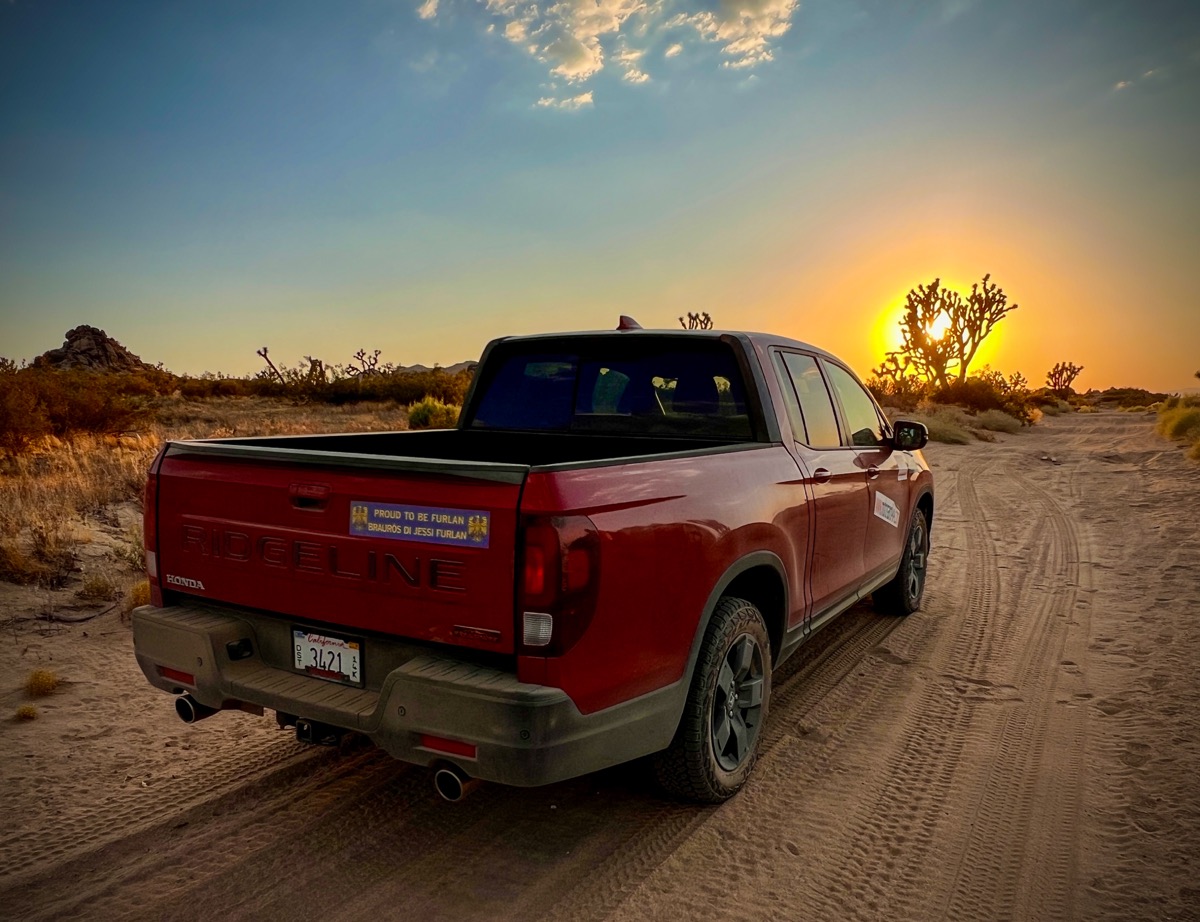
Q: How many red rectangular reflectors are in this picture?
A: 2